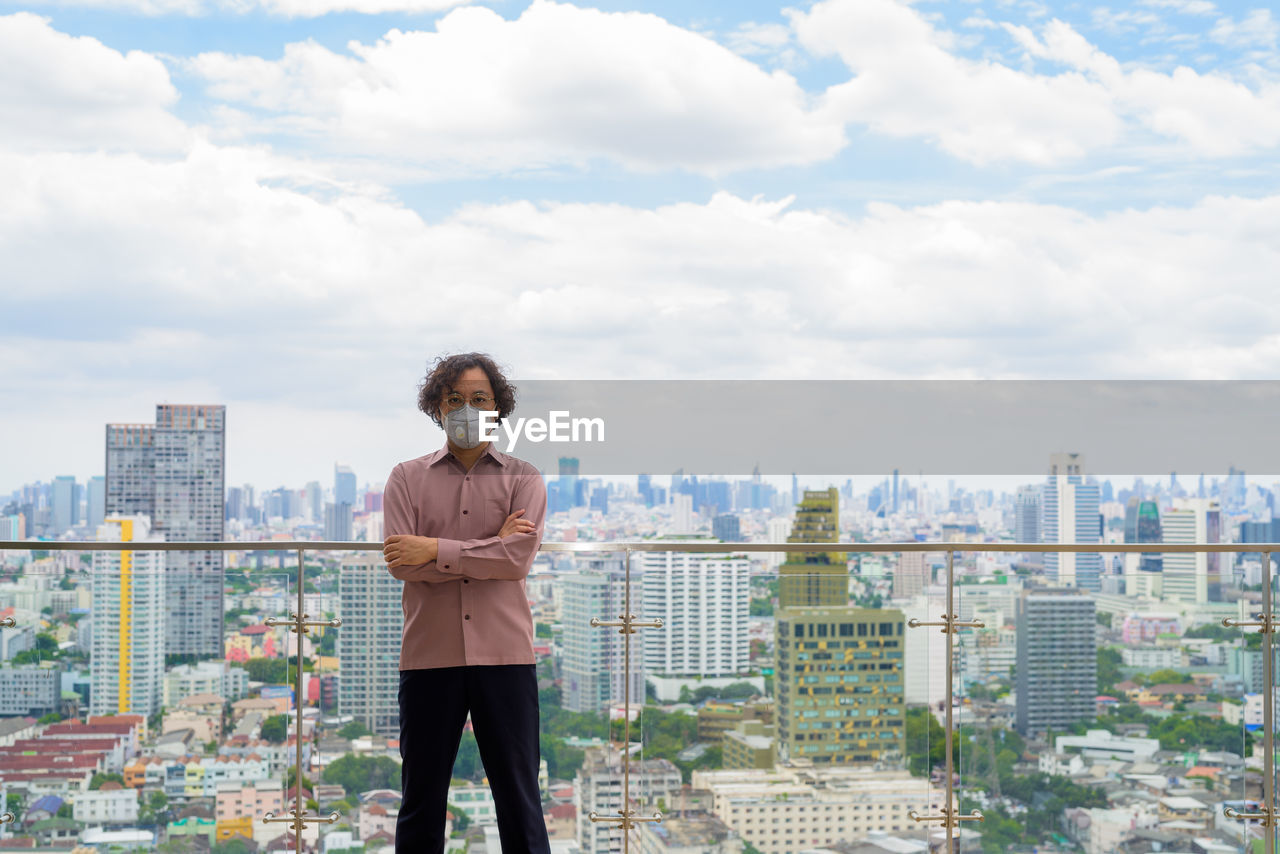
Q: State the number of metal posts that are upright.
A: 4